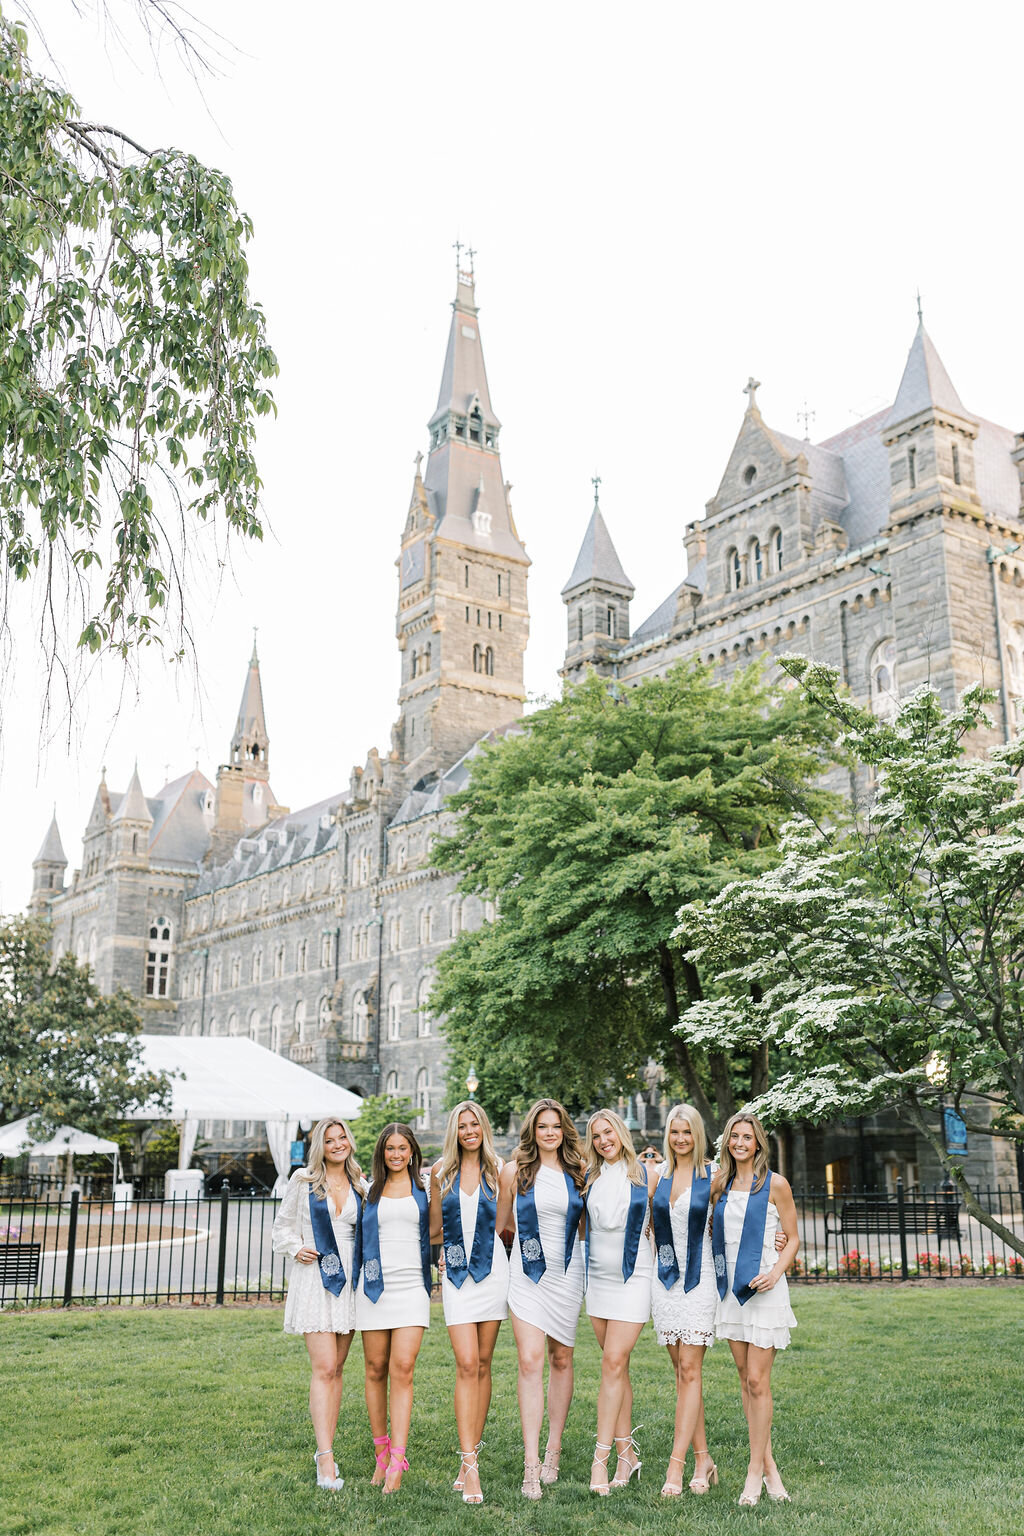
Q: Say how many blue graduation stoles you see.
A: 7